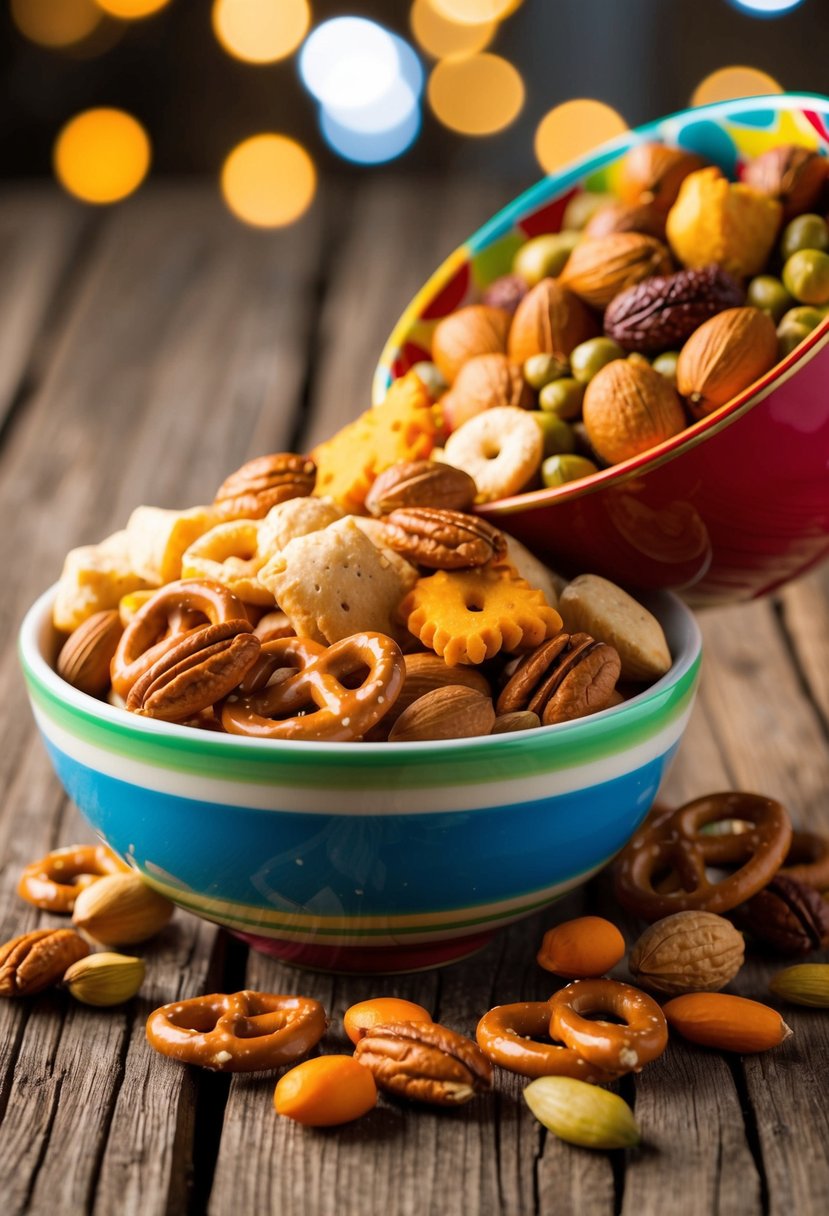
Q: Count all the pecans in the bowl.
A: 4